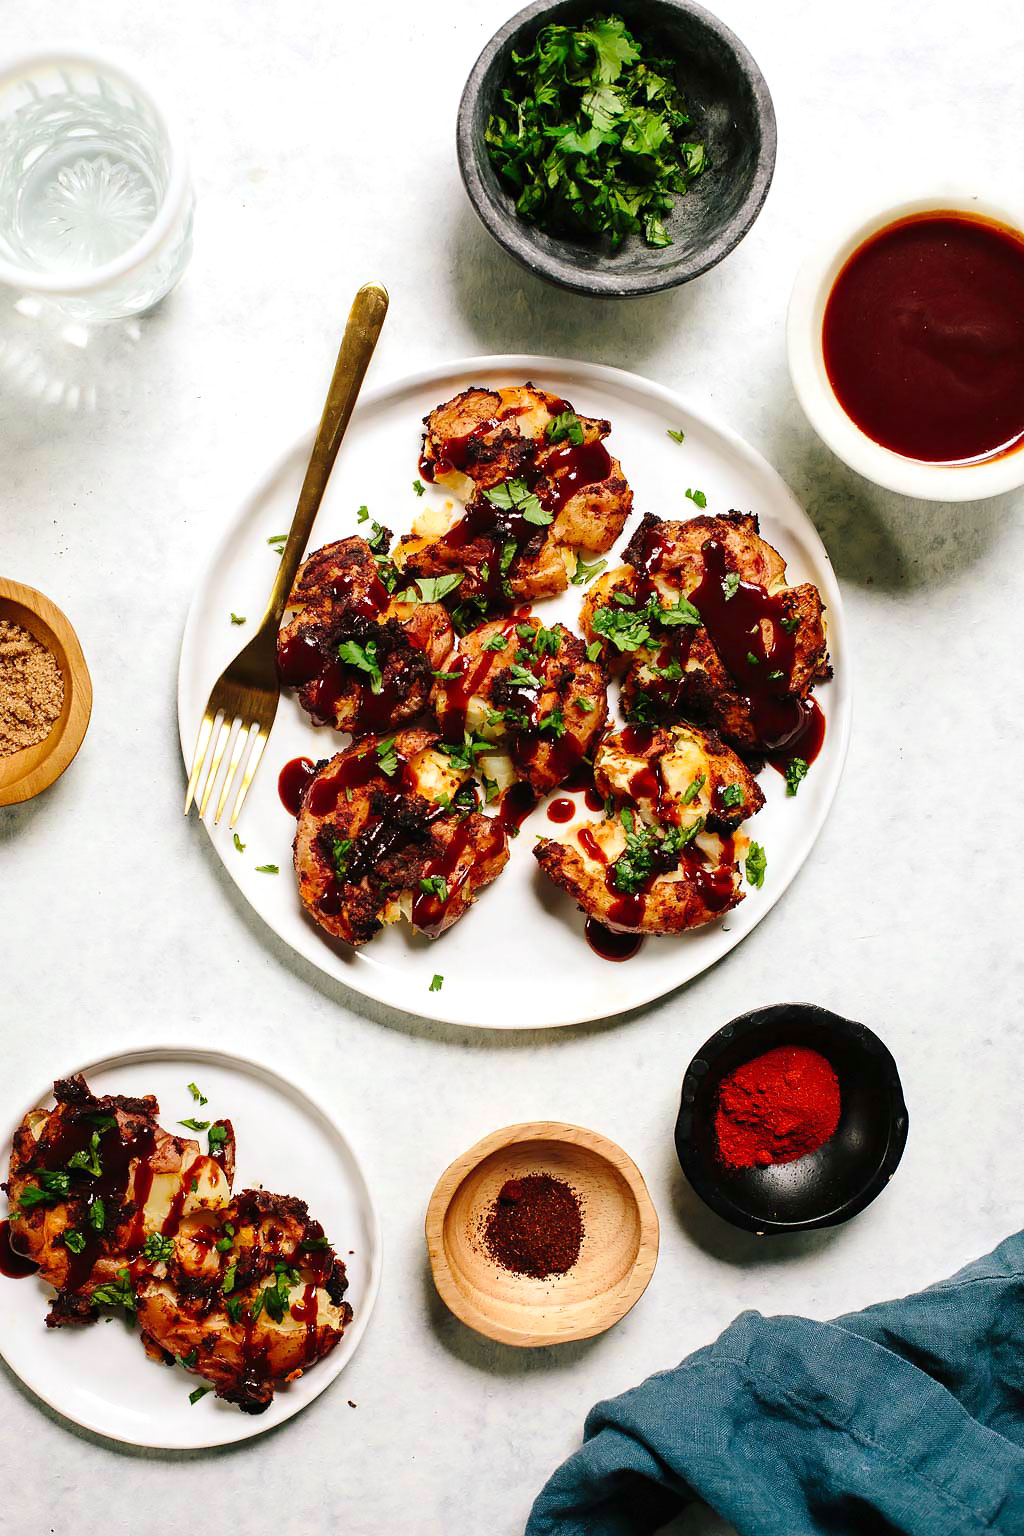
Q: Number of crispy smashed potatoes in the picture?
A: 8